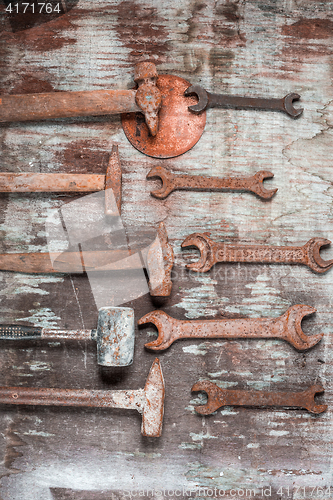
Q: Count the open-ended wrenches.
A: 5